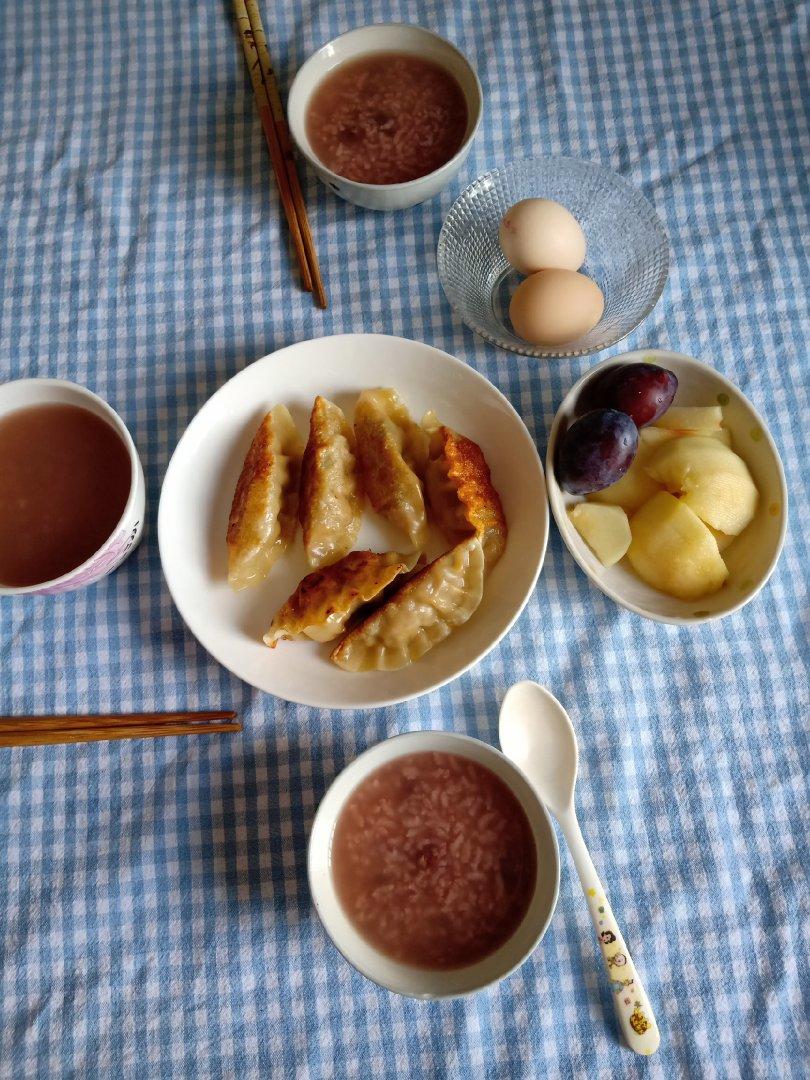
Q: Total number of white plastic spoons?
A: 1